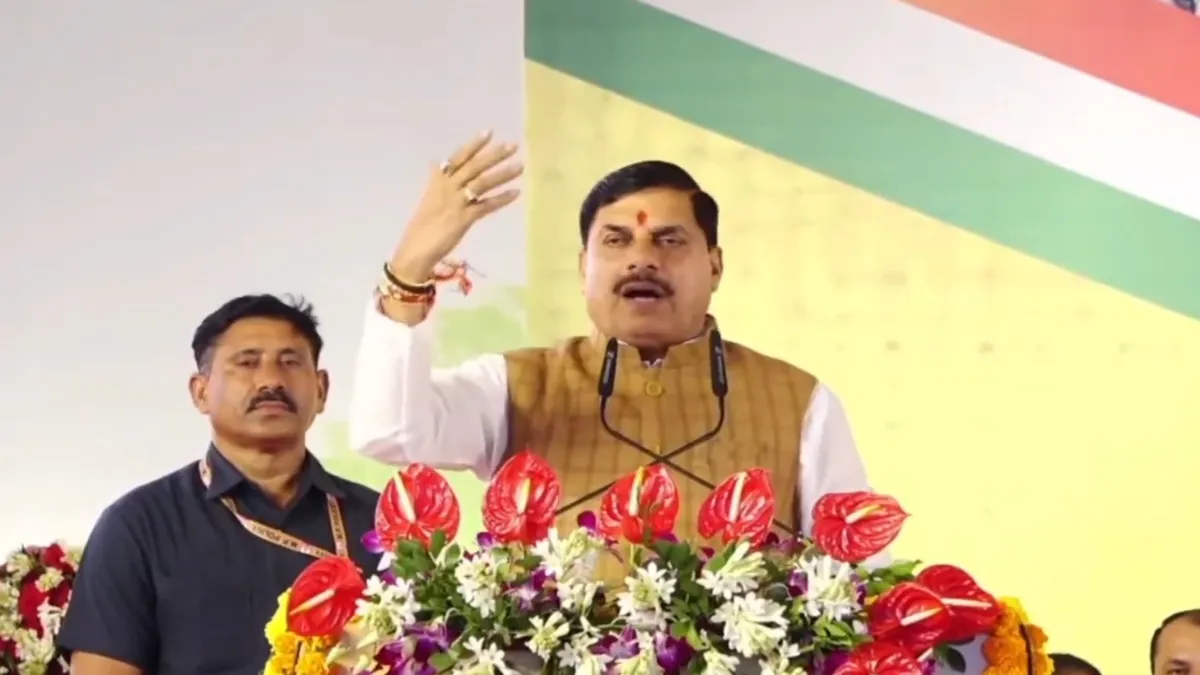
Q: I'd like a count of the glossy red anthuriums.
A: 9